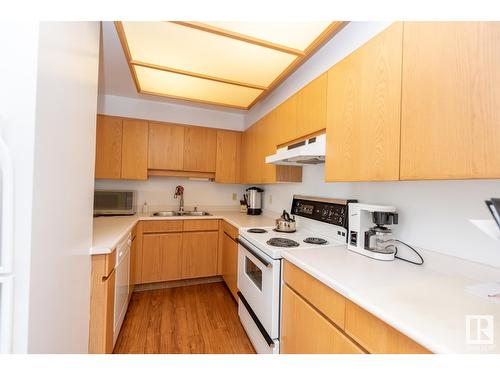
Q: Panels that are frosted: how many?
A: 3